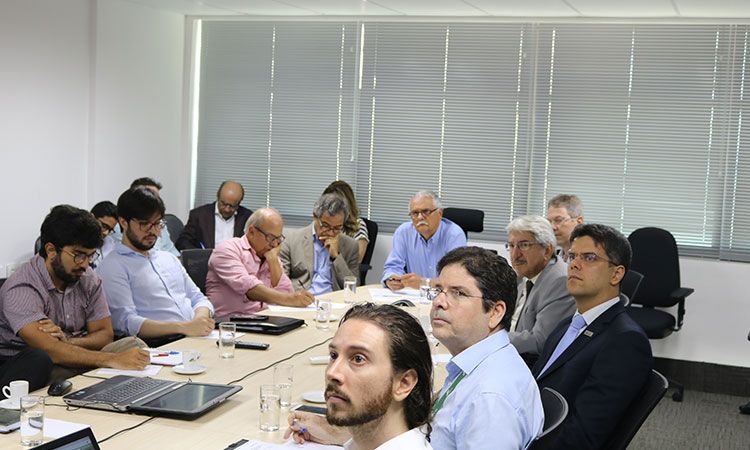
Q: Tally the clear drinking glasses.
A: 7